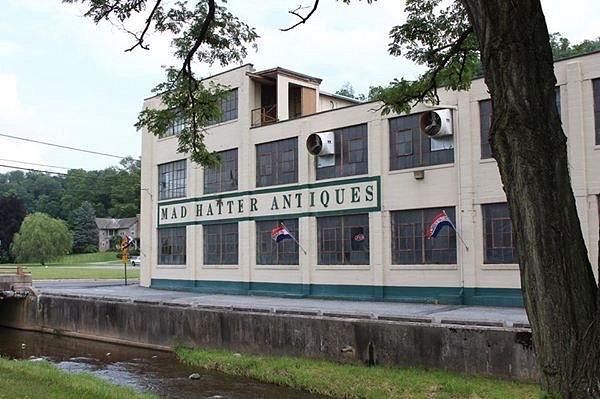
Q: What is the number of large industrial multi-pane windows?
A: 15